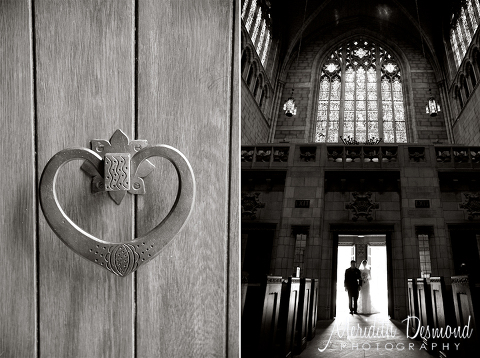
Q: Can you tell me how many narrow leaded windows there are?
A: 2